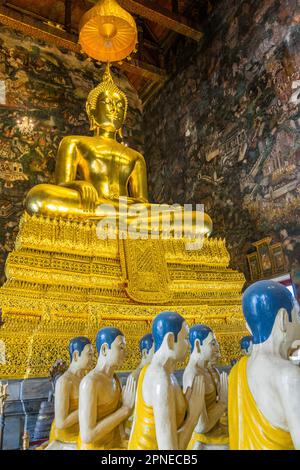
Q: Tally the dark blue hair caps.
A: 7